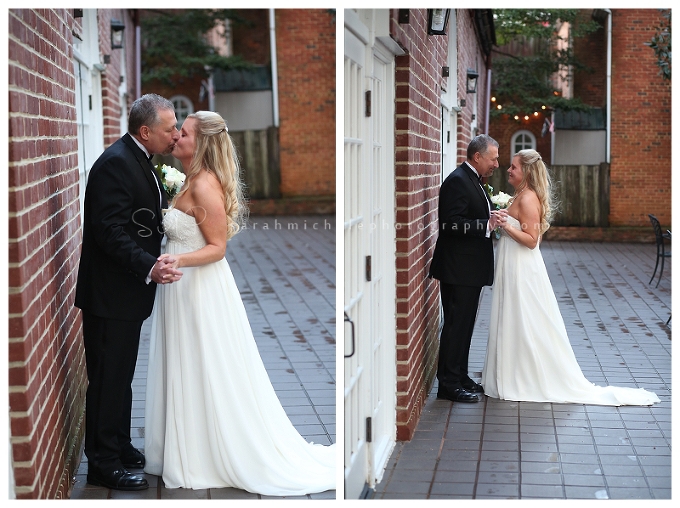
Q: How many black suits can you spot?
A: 2